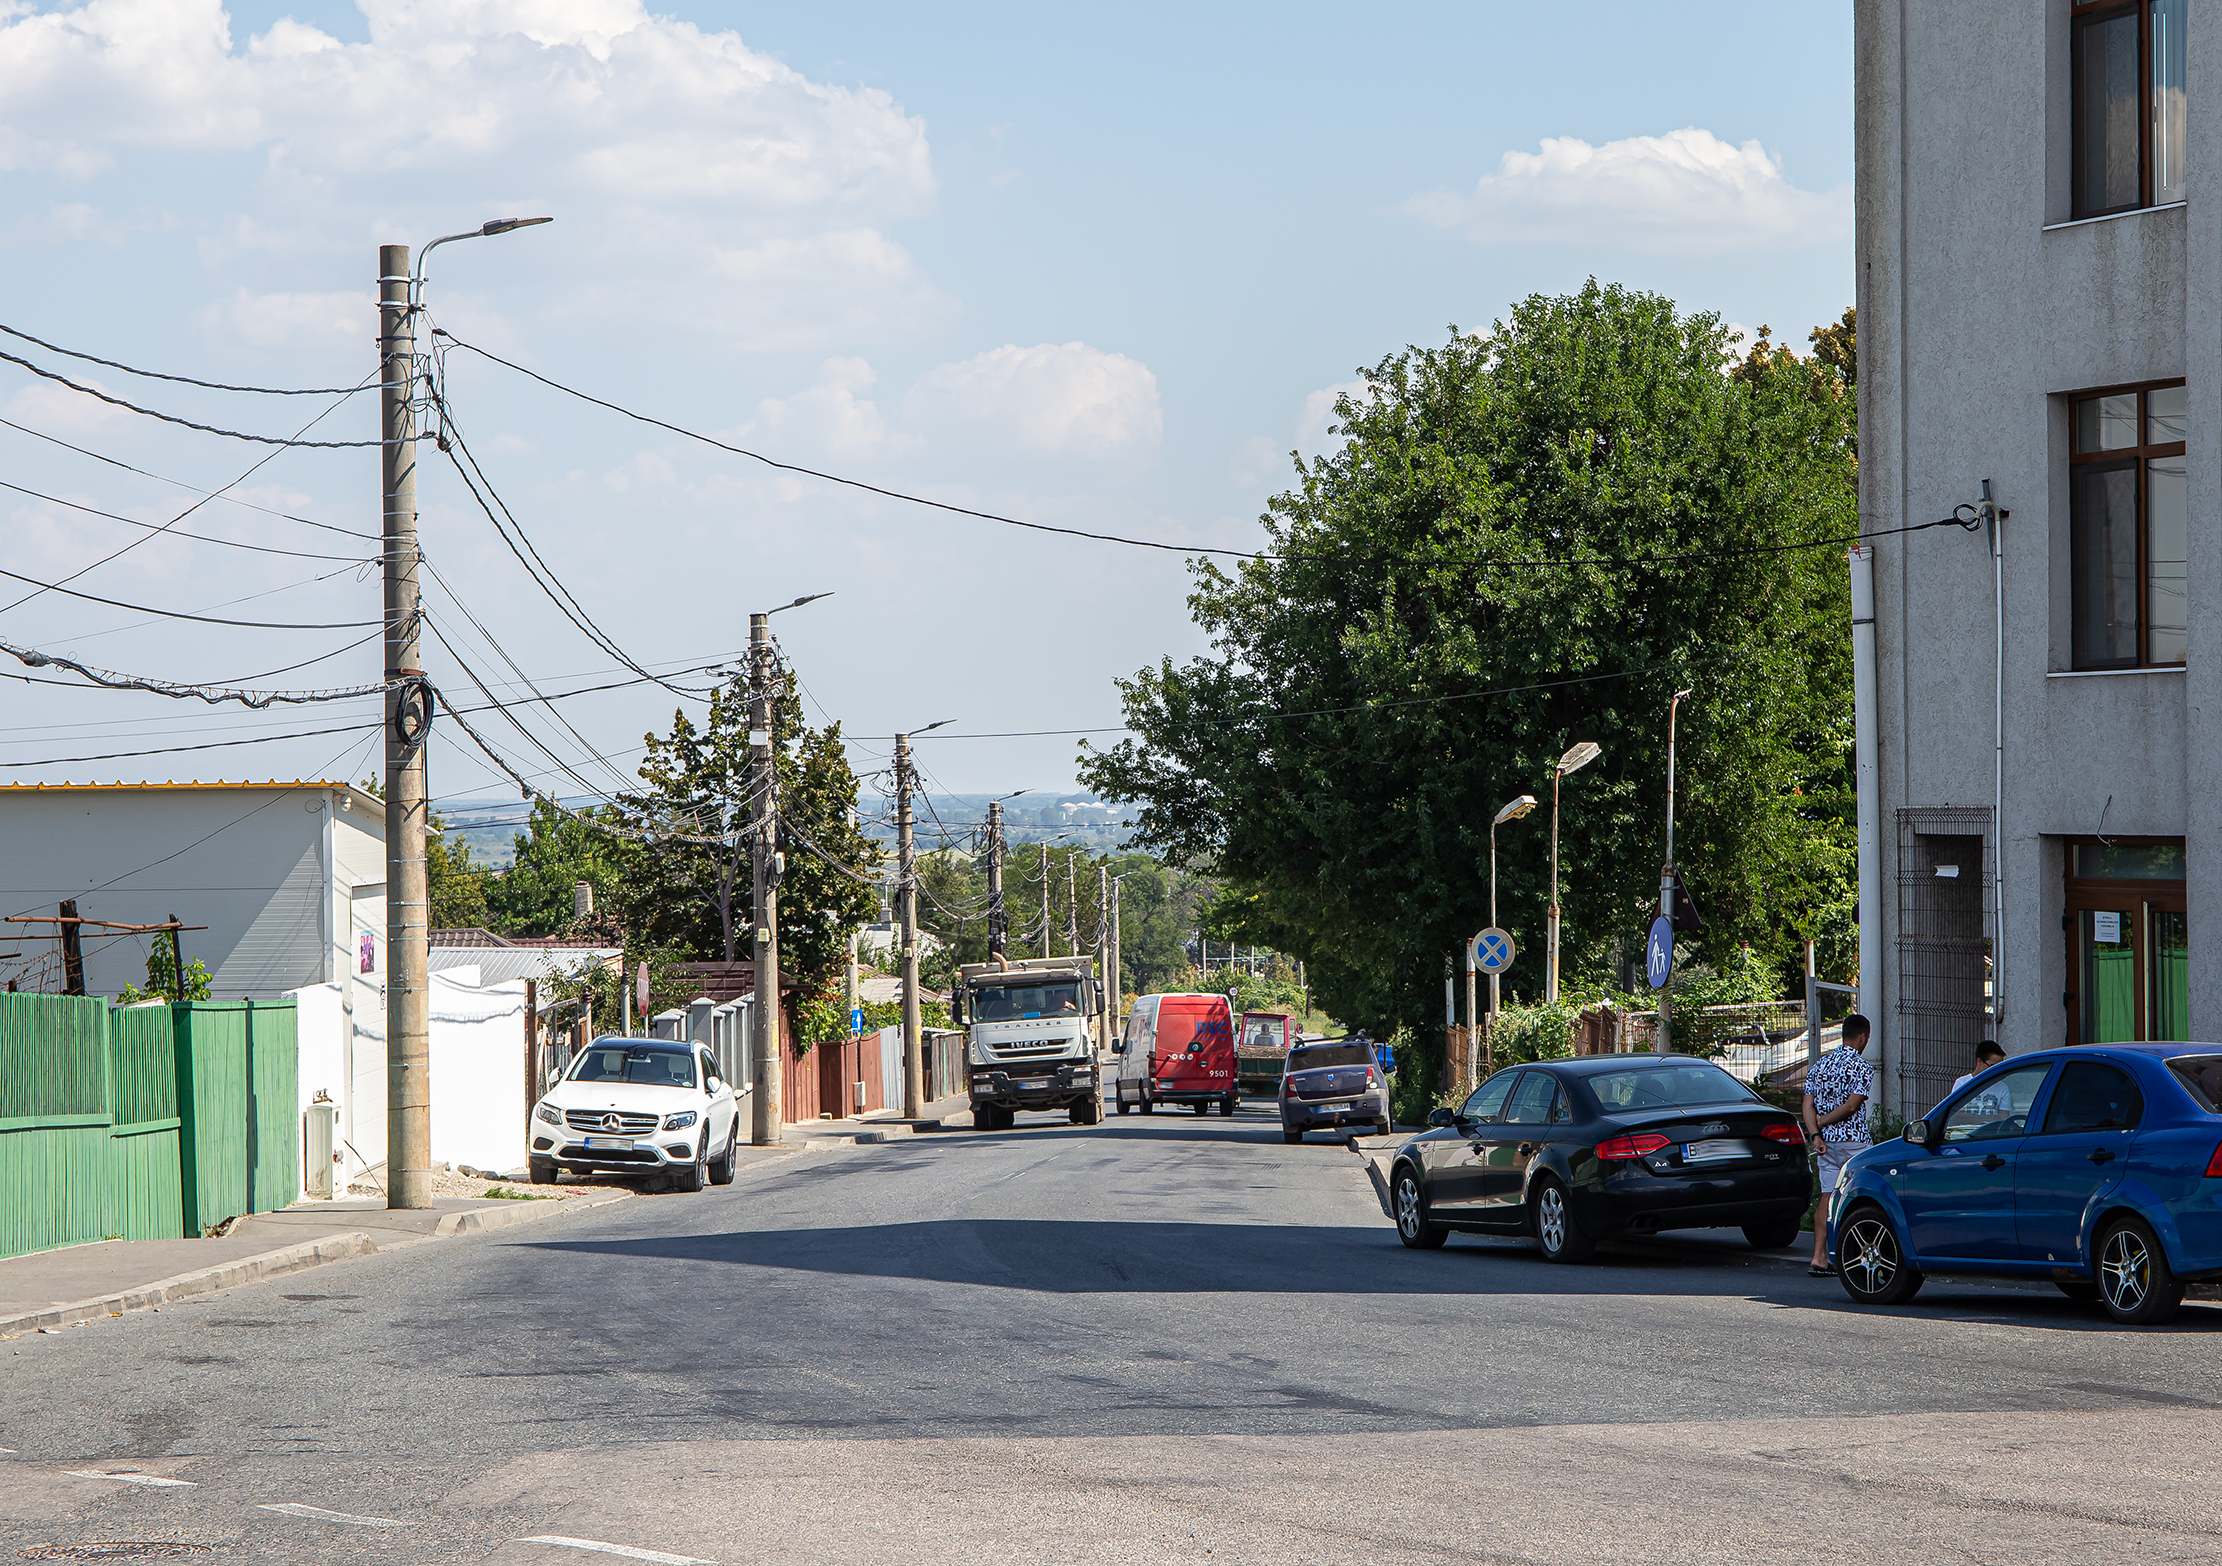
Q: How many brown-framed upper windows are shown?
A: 2